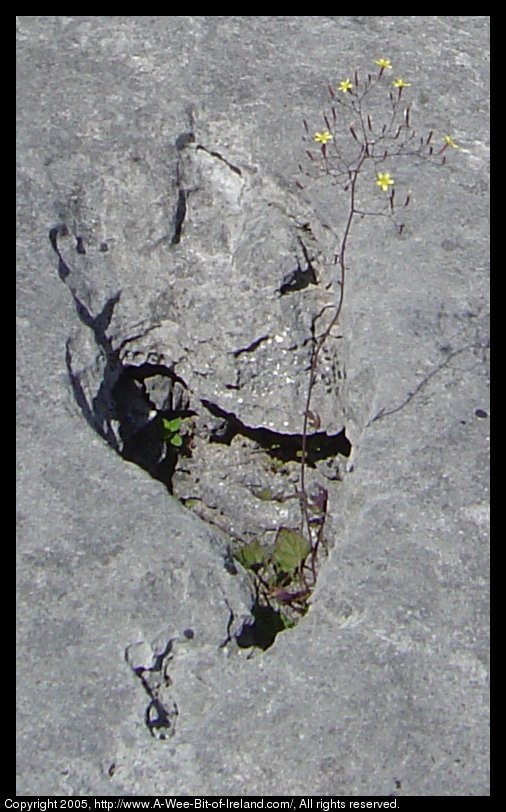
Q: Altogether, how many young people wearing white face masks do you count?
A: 0